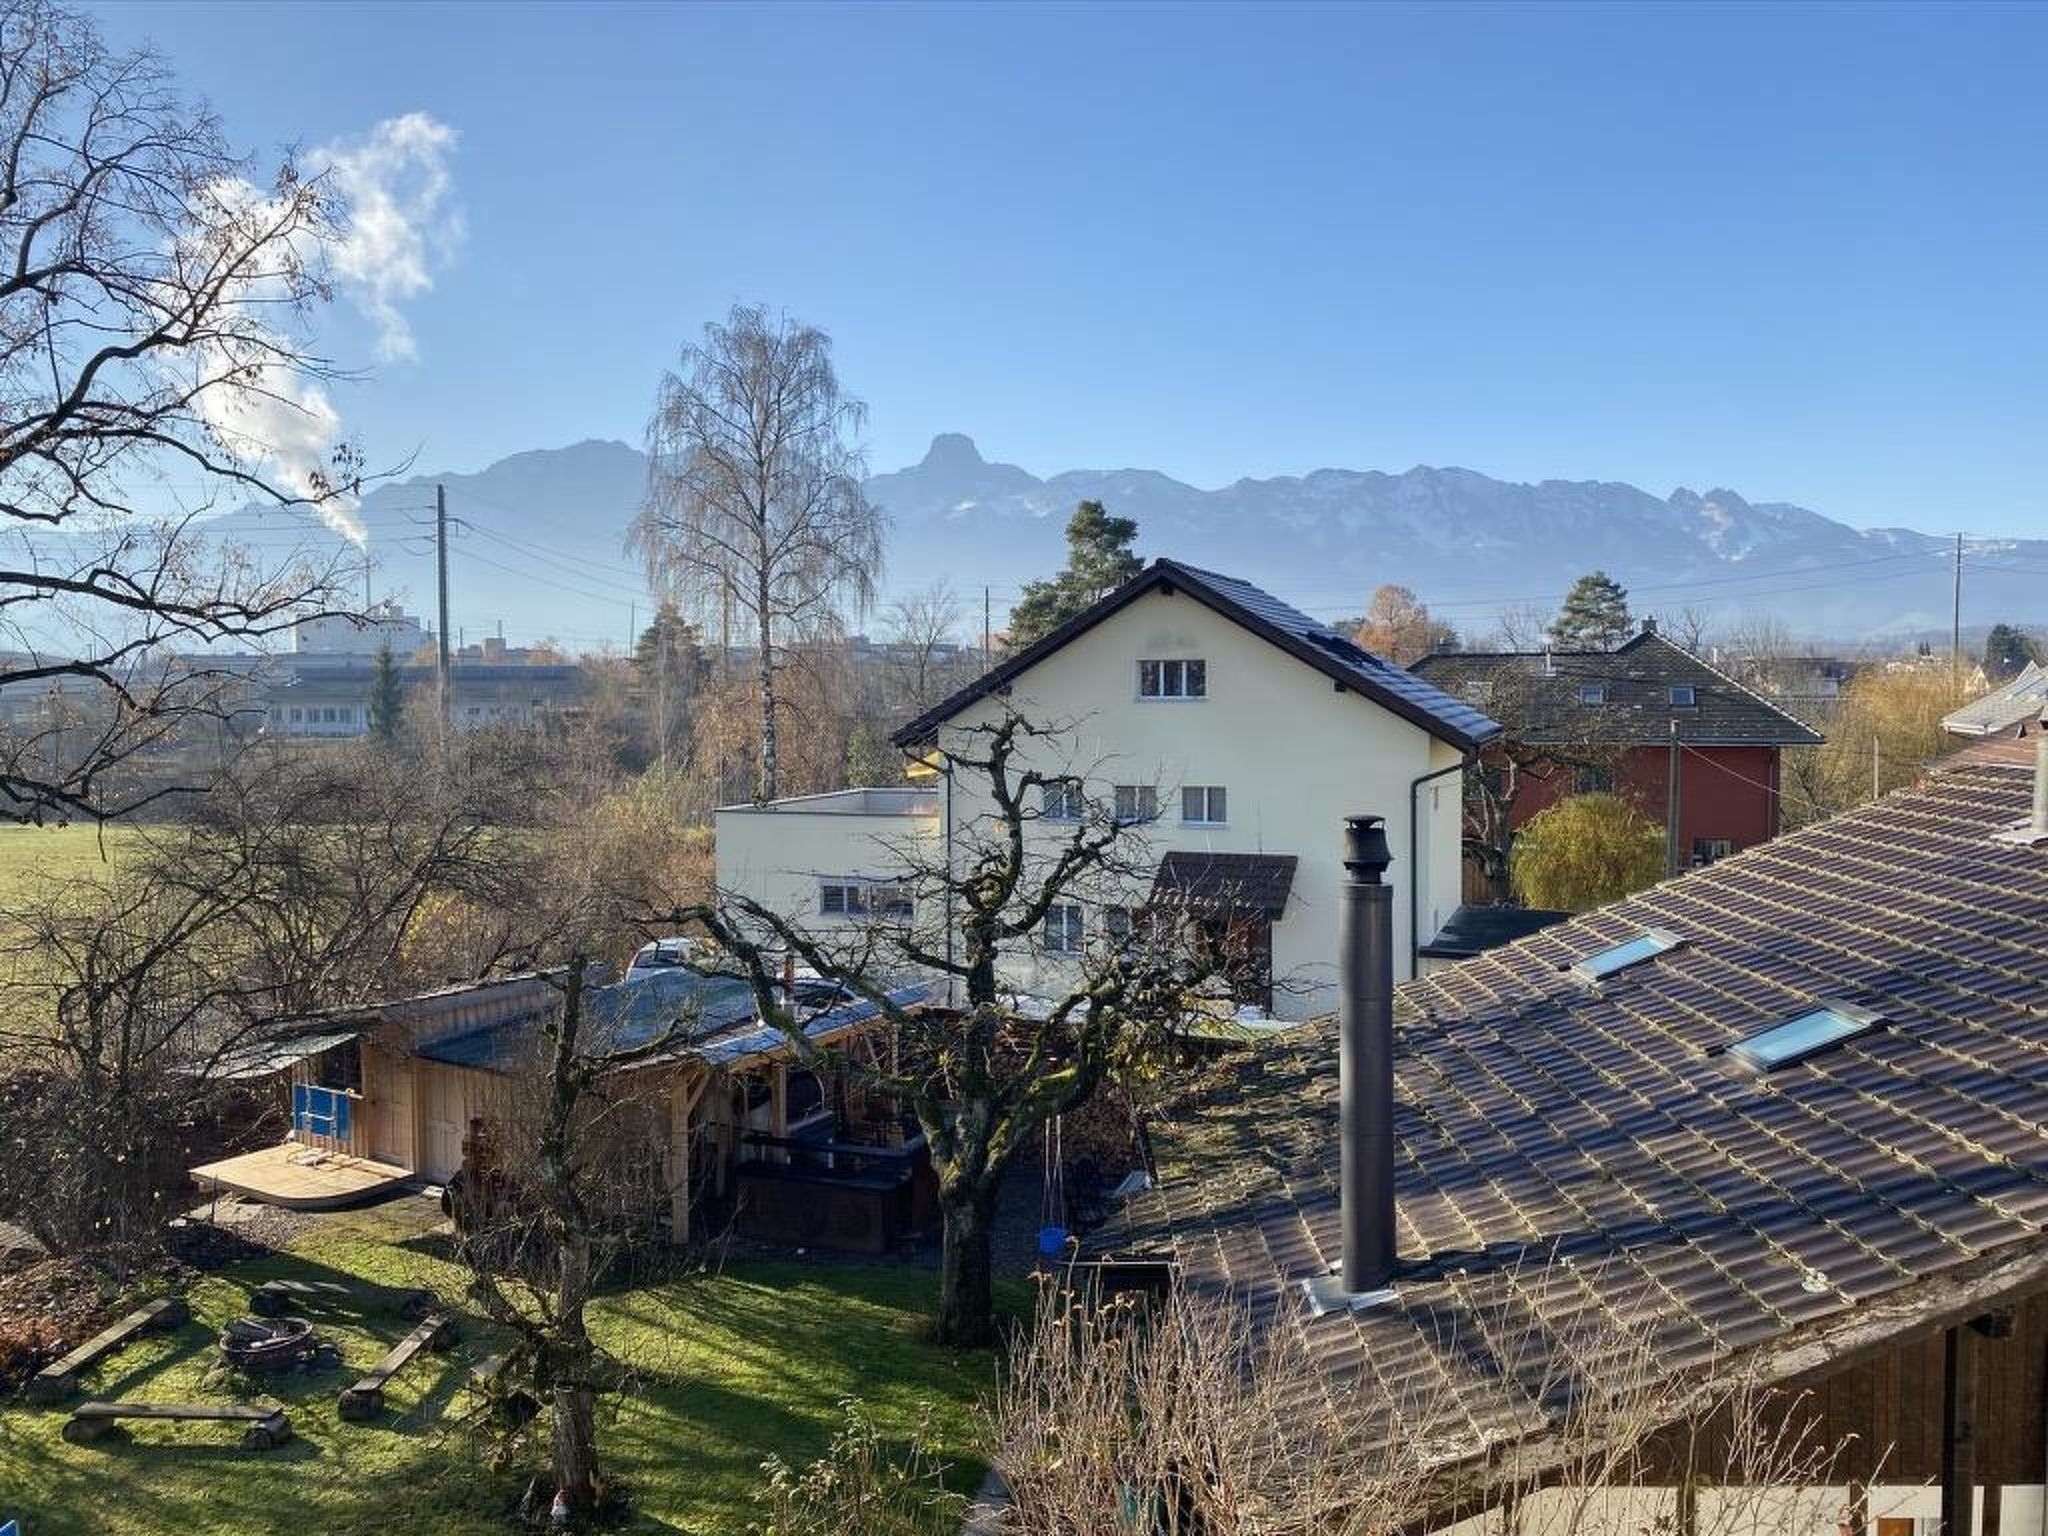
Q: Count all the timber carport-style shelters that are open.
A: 1